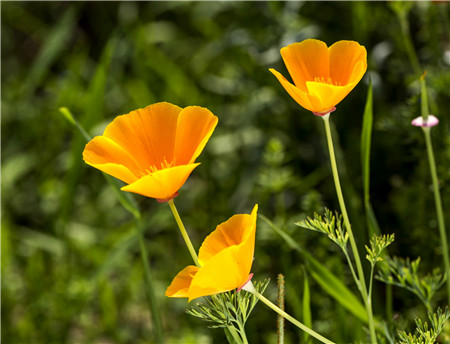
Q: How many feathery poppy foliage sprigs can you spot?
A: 5